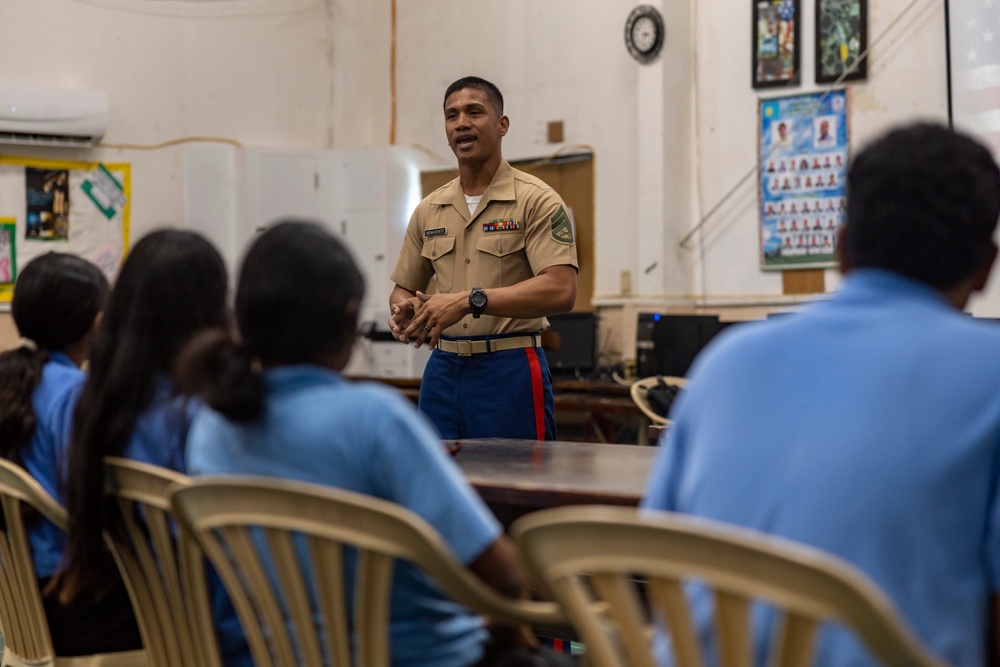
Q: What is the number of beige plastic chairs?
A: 5